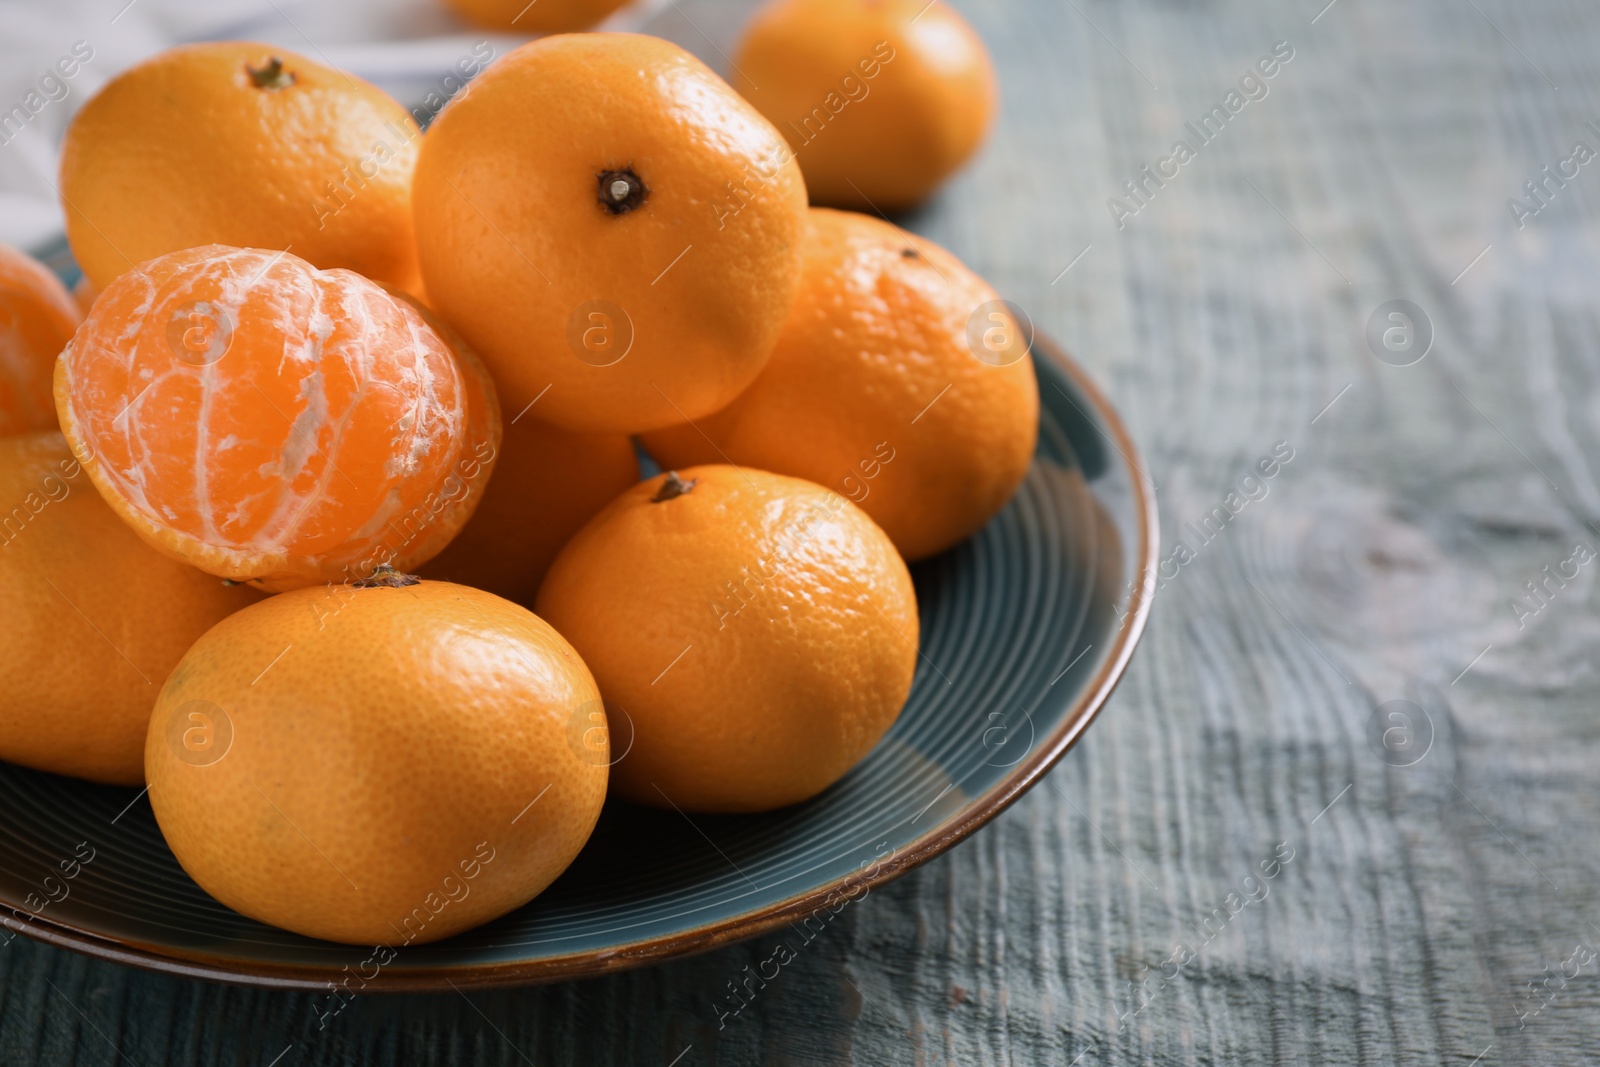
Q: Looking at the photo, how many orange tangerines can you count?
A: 11